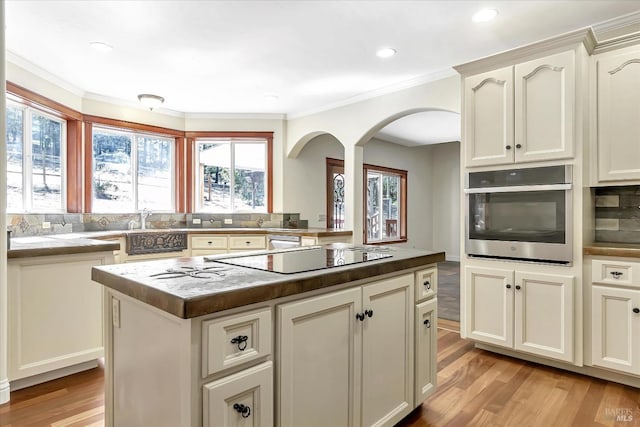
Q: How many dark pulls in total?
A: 14